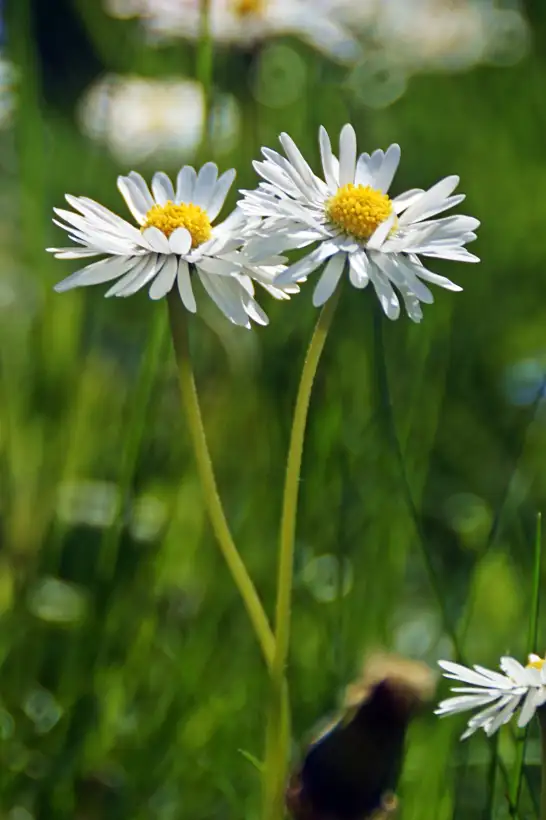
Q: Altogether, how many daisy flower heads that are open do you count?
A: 3